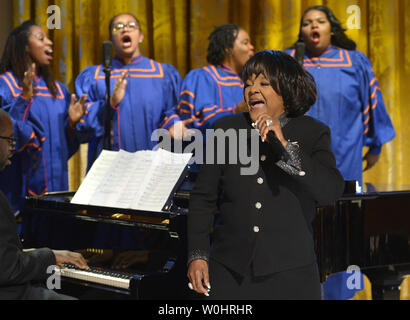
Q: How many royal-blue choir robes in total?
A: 4